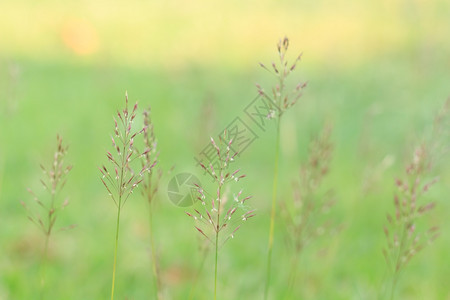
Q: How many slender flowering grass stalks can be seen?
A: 7